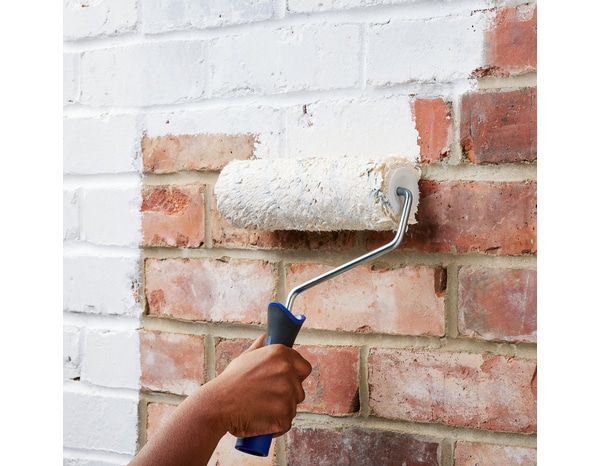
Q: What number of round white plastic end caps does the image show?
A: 1